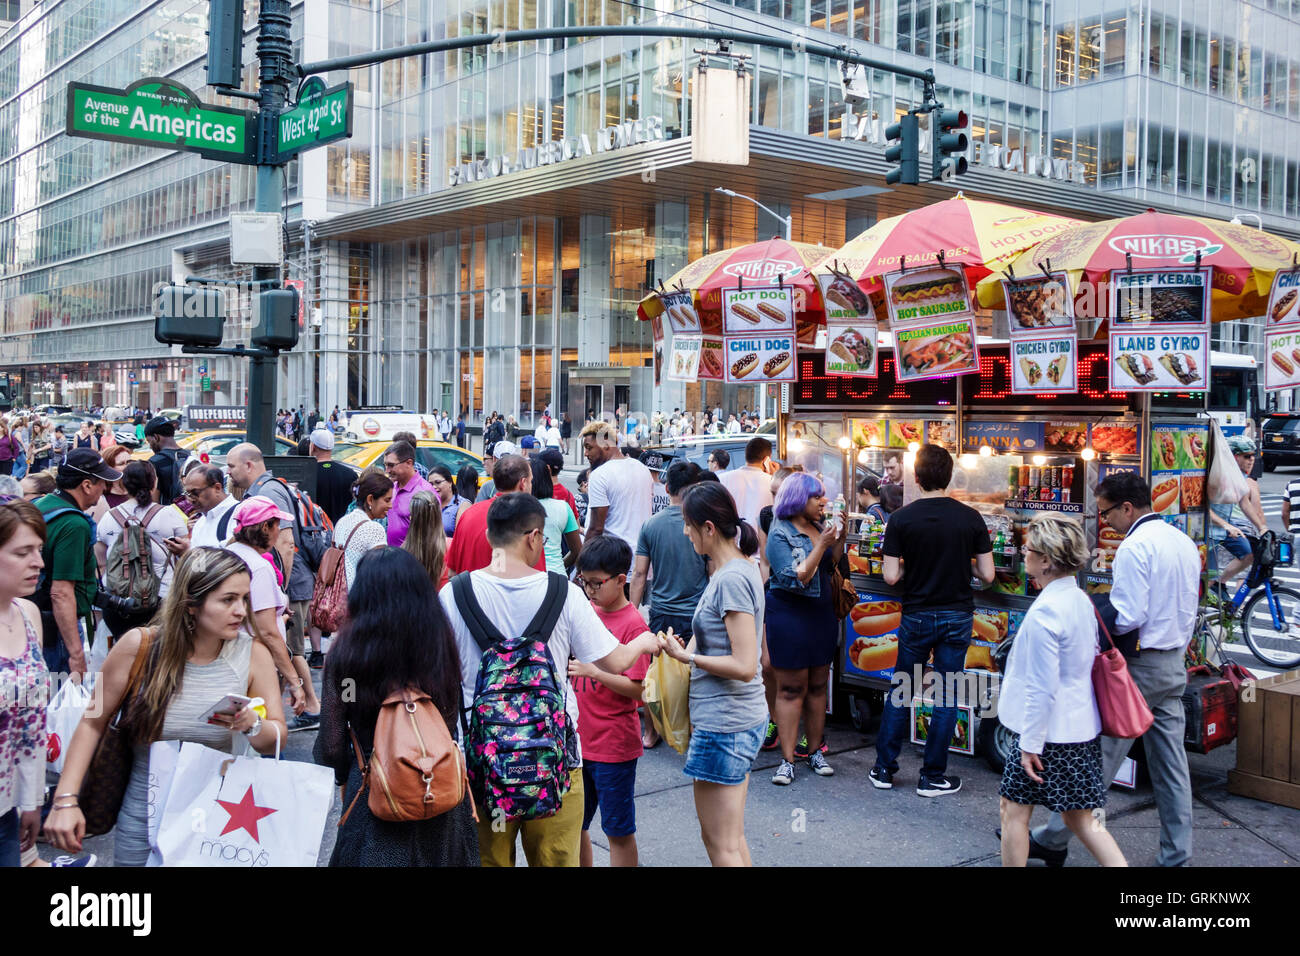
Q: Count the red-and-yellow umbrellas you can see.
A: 3